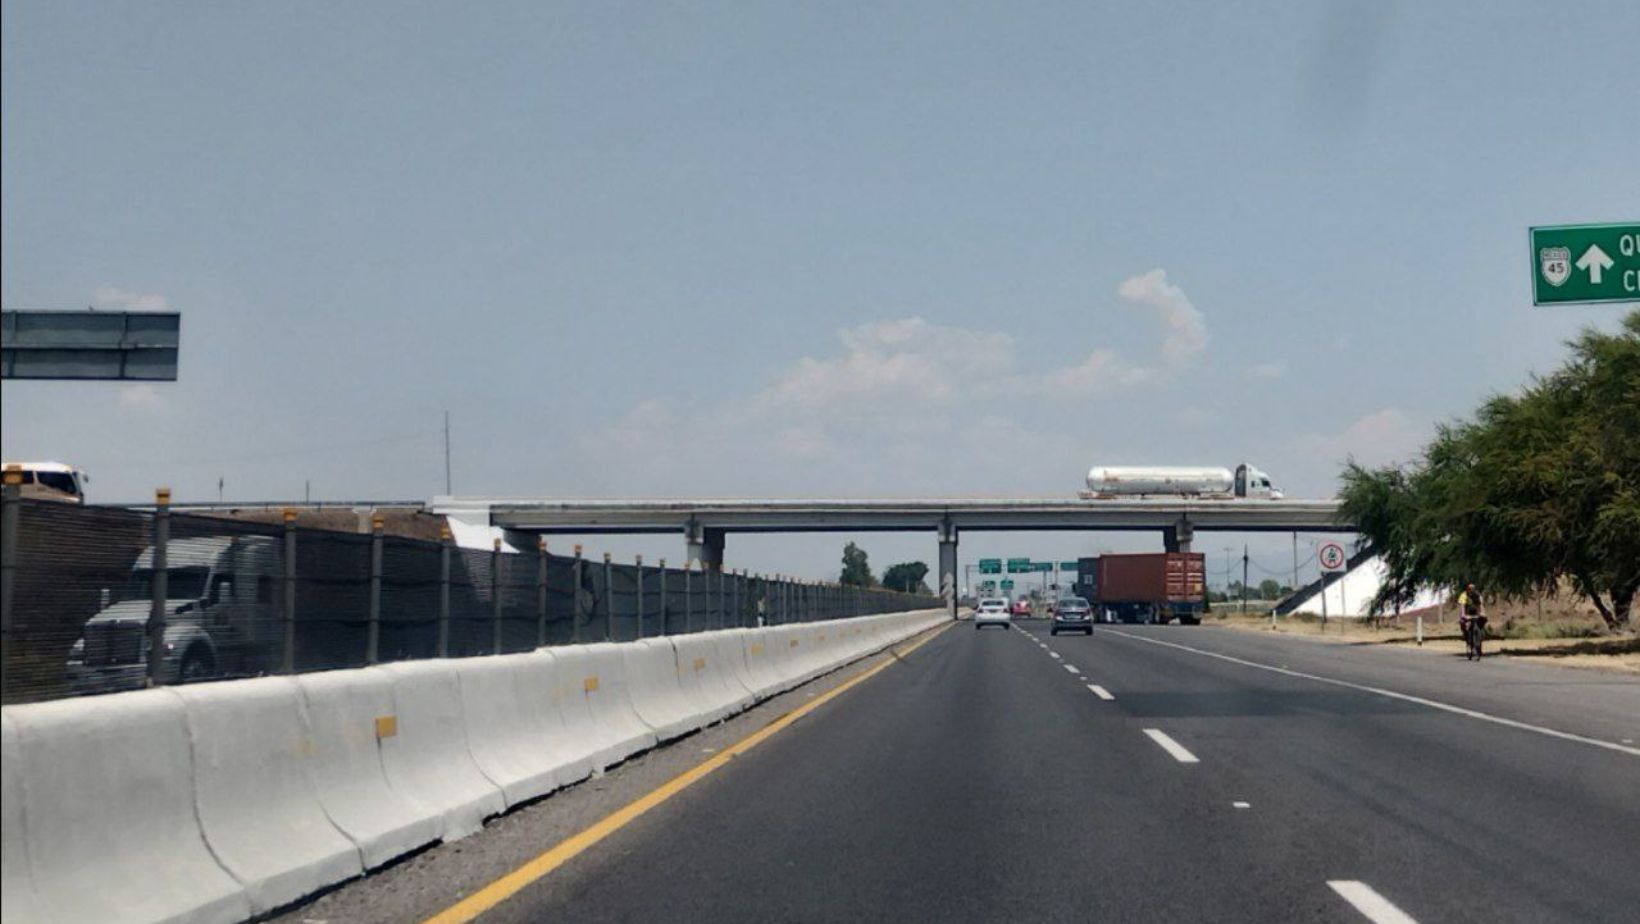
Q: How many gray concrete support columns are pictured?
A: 3